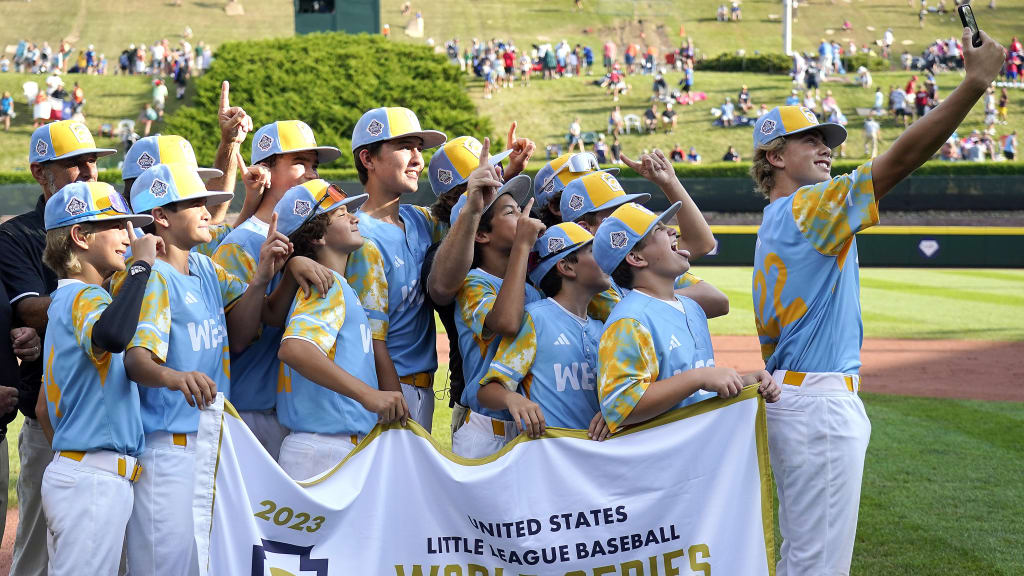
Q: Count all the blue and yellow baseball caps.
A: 14